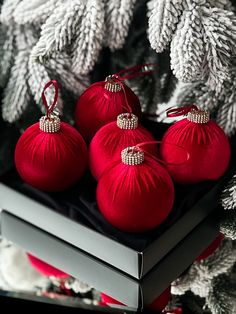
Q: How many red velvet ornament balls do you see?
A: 5